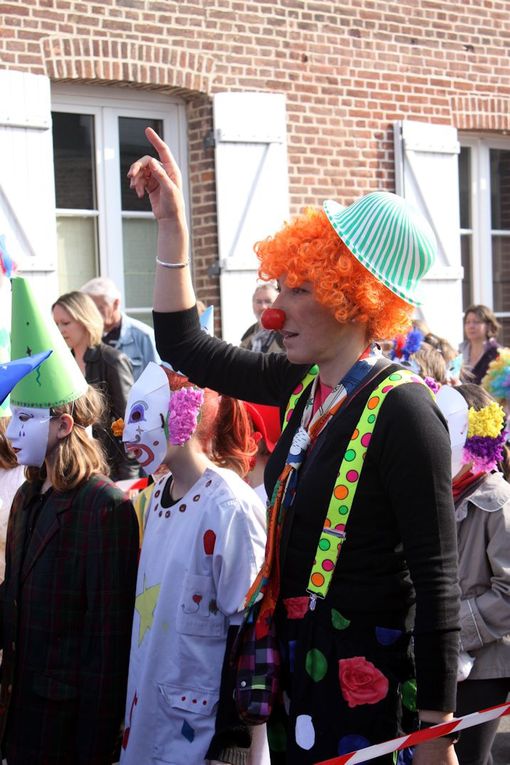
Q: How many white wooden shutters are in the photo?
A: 3